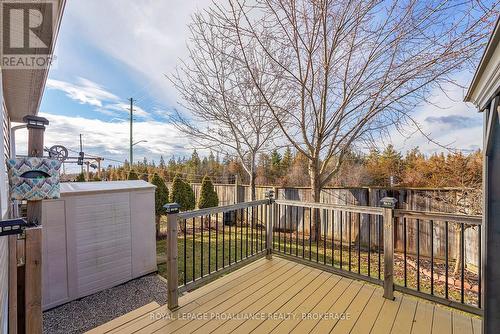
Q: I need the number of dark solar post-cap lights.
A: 5